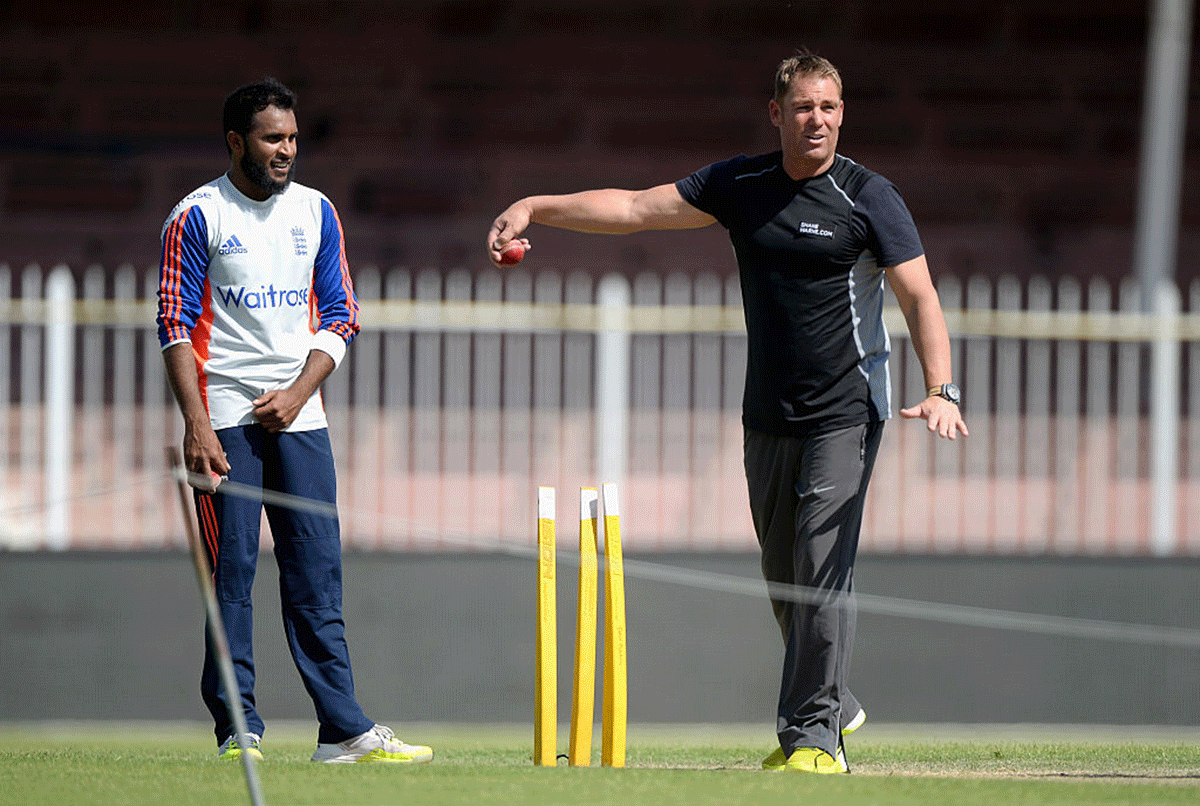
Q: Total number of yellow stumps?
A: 3